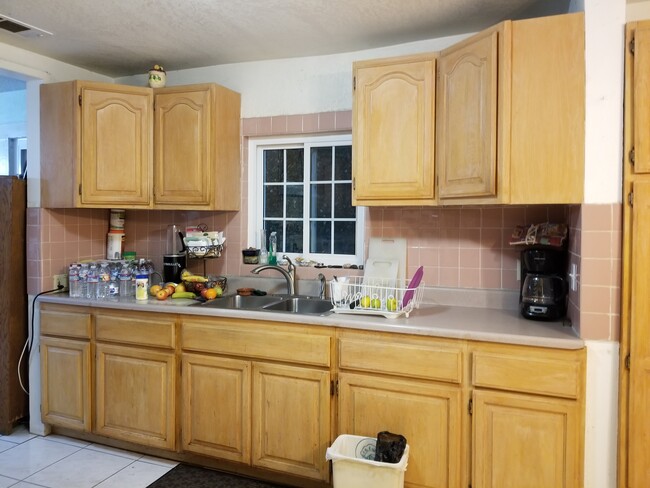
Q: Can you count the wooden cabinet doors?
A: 12